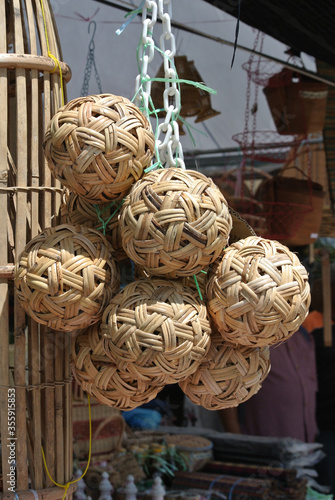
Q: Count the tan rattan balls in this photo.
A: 8